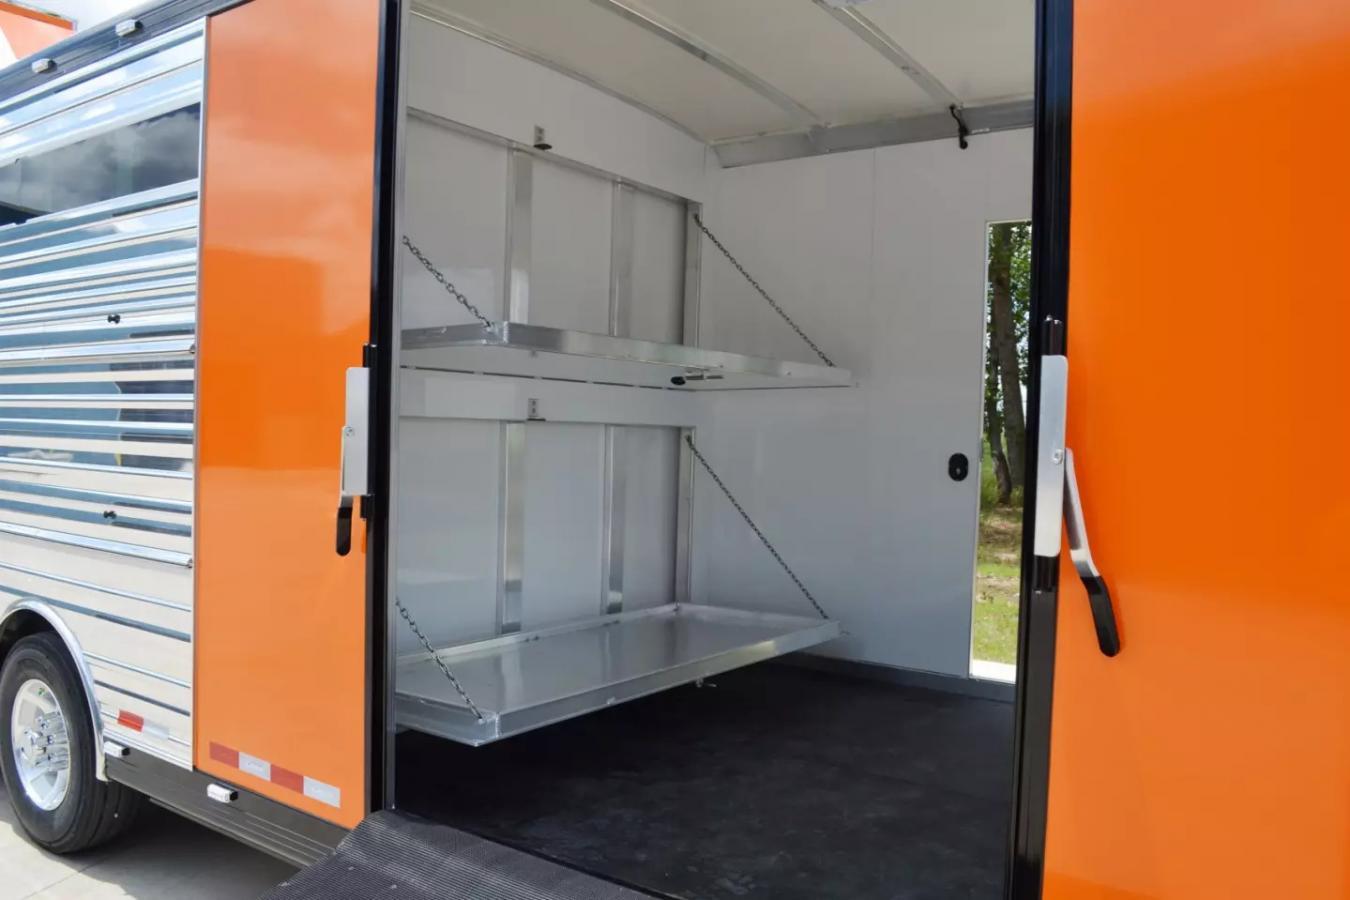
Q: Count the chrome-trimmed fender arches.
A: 1